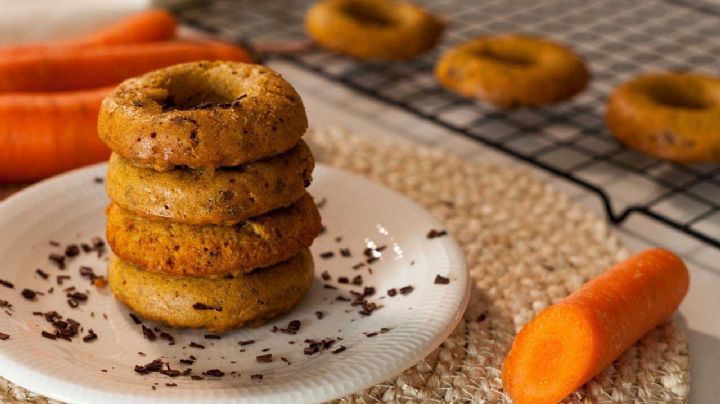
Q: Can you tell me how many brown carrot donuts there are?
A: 7